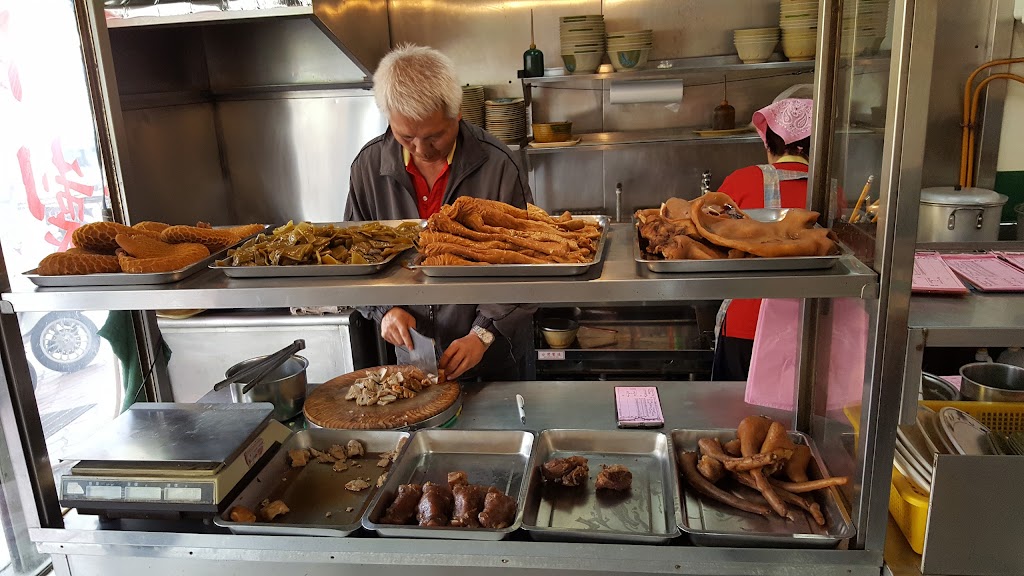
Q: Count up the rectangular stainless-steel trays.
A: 8